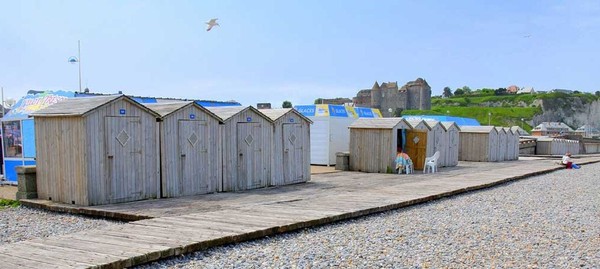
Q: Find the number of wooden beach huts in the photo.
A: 12